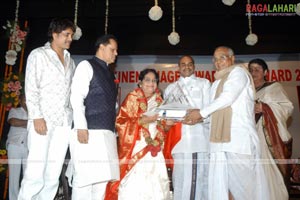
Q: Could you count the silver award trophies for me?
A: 1